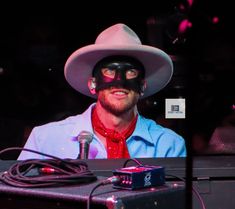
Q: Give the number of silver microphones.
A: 1